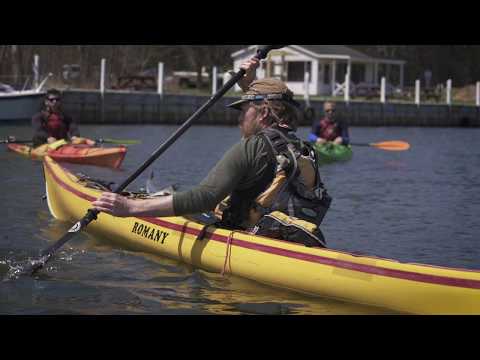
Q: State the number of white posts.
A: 10